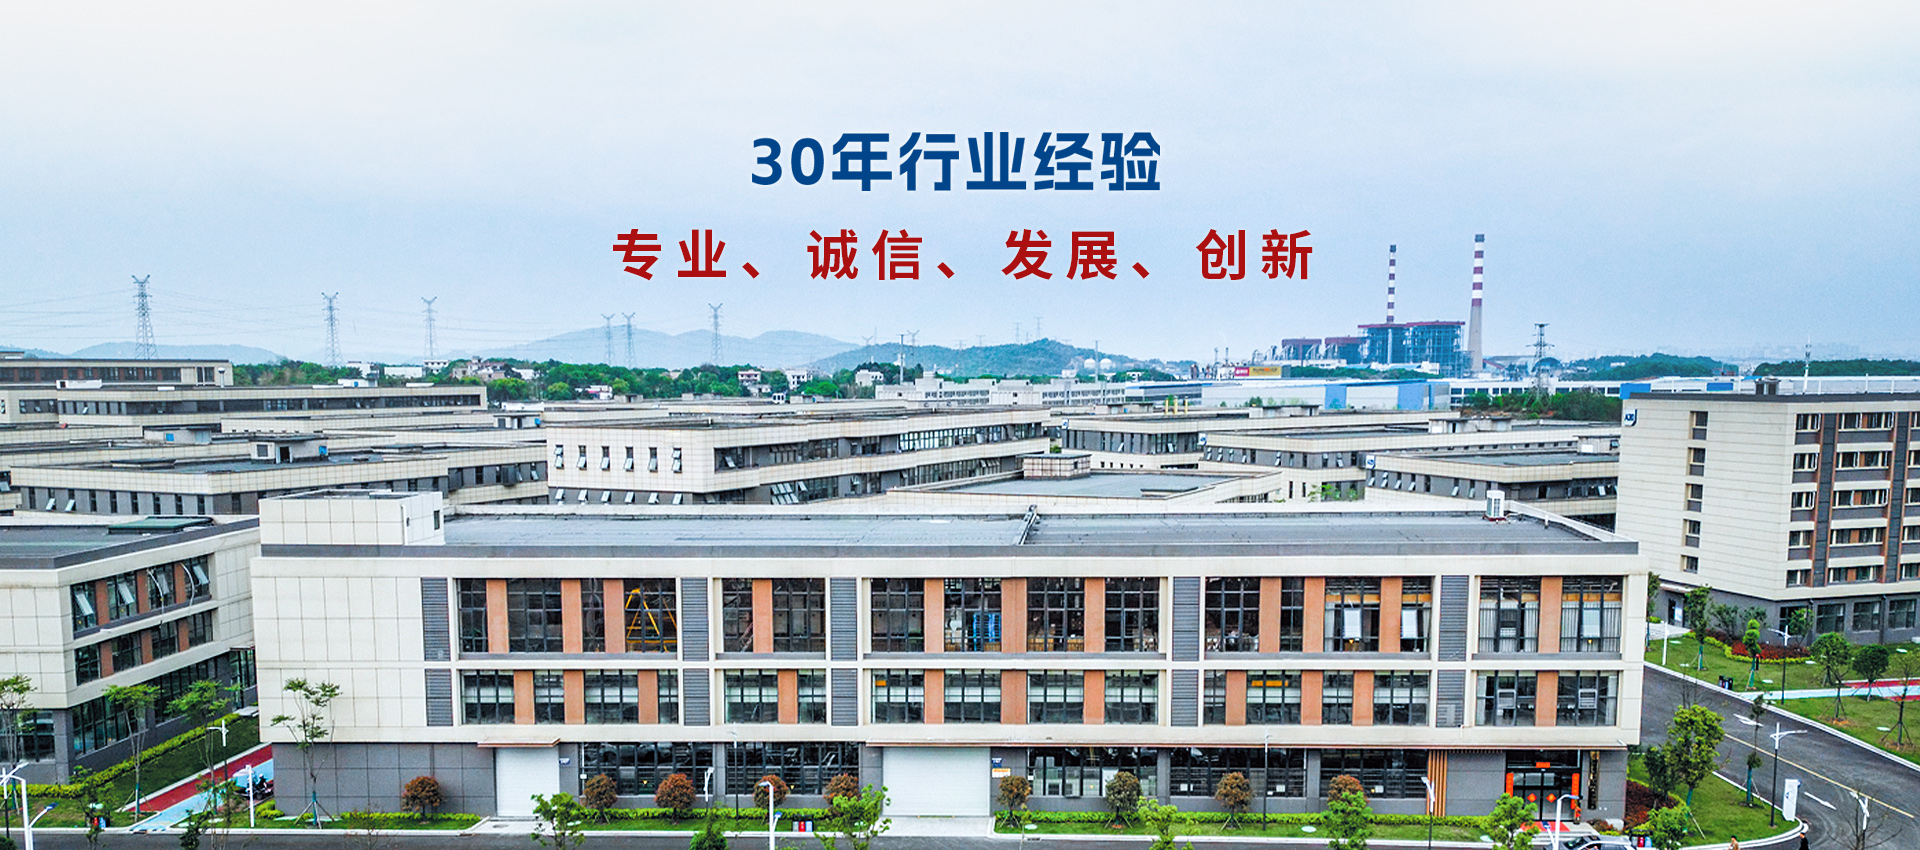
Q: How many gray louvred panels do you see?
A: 10